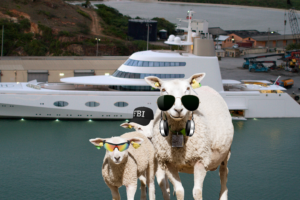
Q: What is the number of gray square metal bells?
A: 1